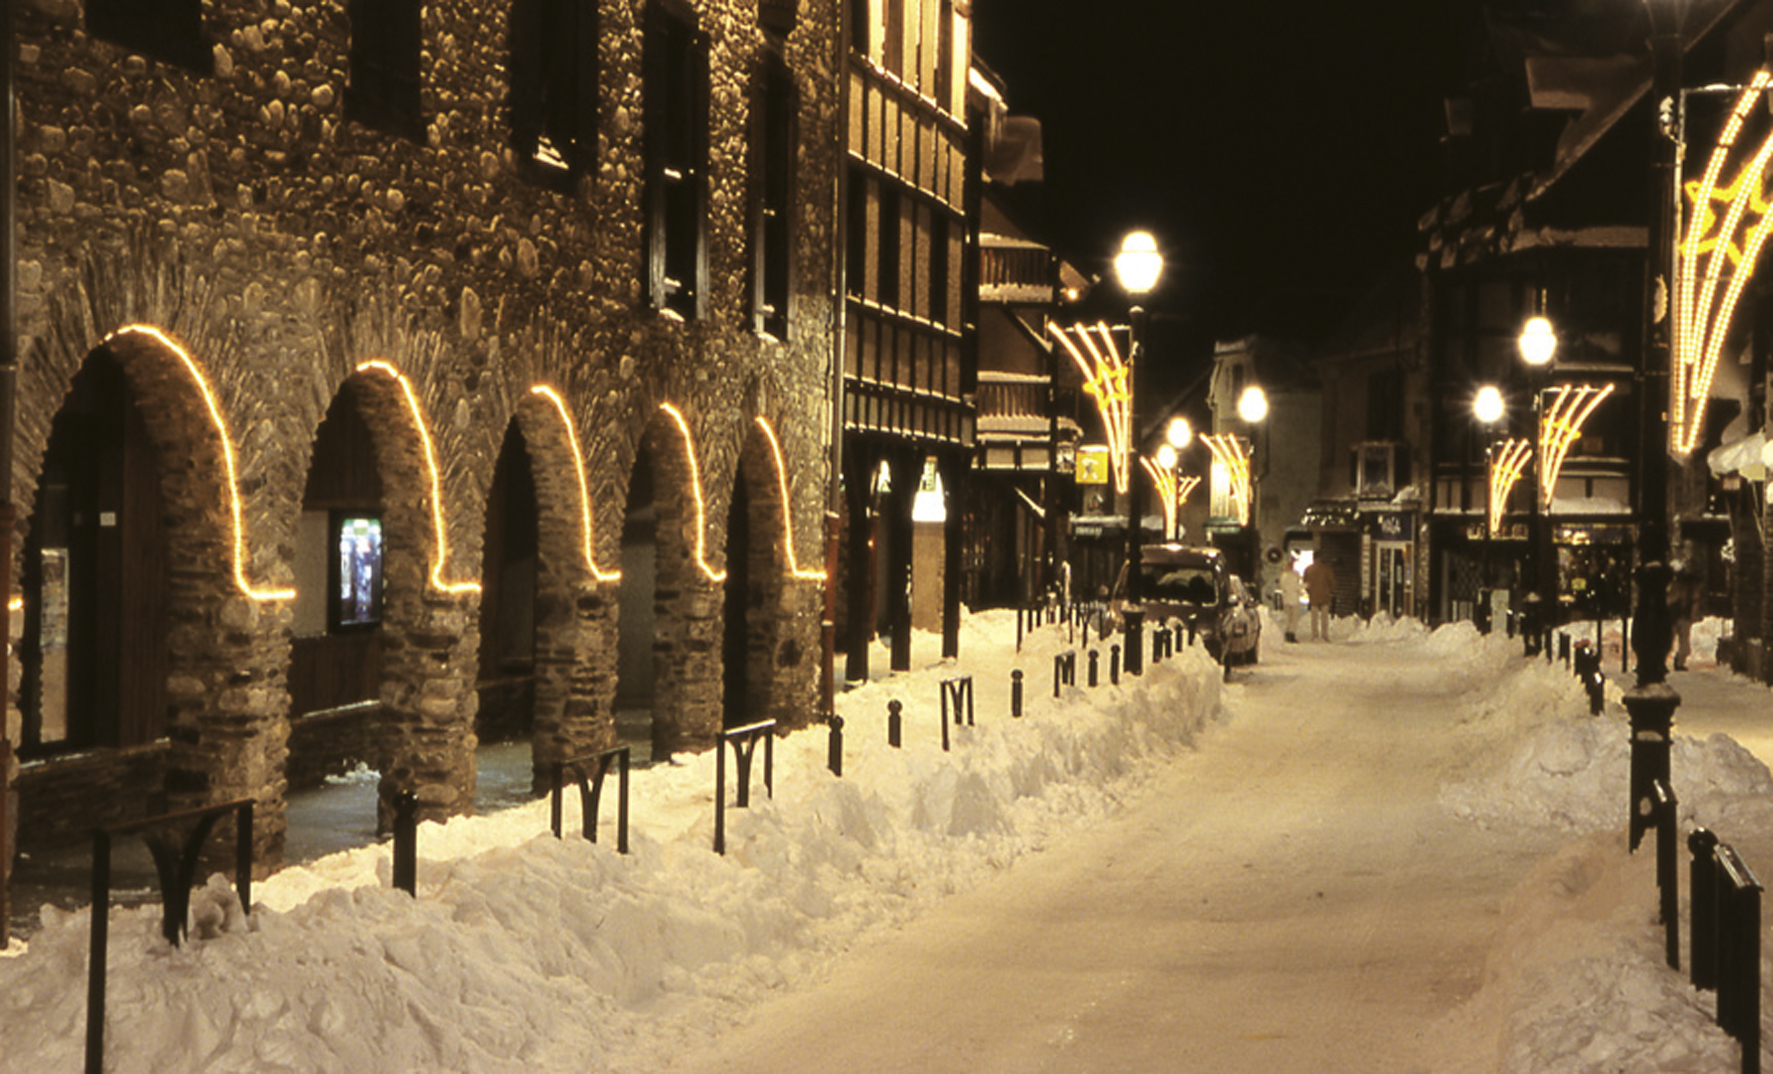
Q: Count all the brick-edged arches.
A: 5